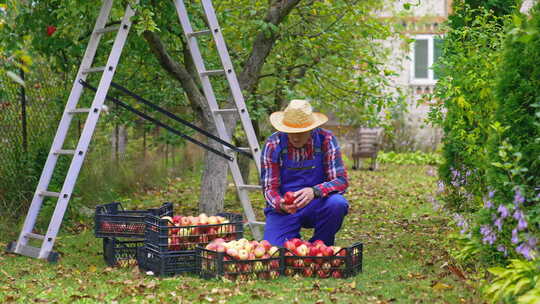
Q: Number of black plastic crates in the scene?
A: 6